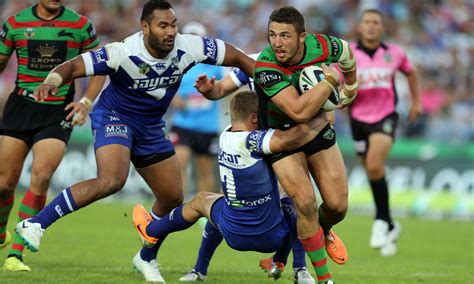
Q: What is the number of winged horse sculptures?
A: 0